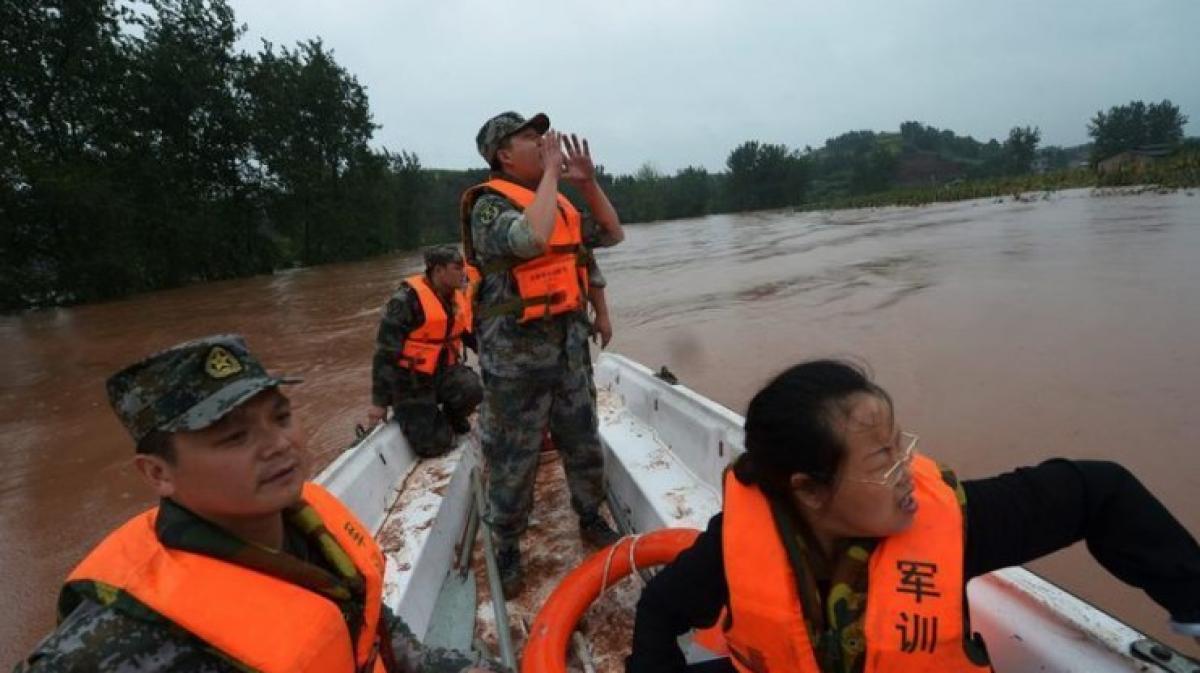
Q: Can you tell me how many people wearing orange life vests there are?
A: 4